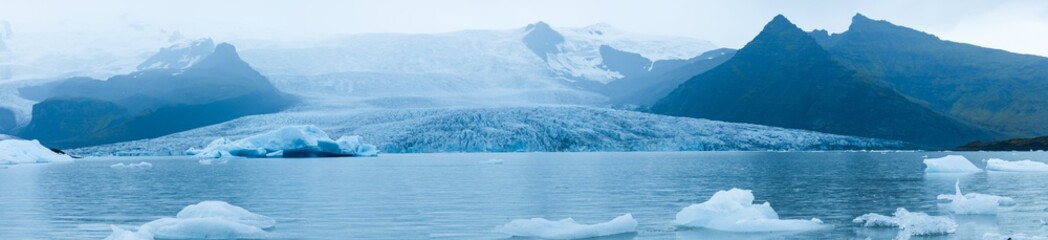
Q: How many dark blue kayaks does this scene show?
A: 0